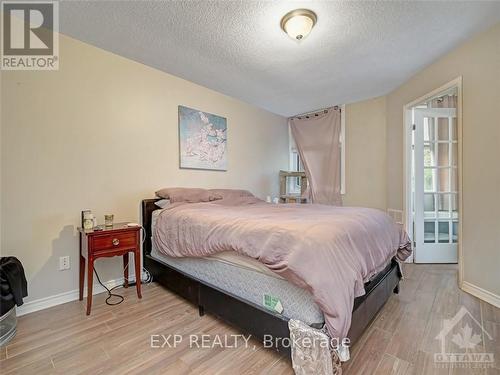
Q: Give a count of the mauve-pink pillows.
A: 2